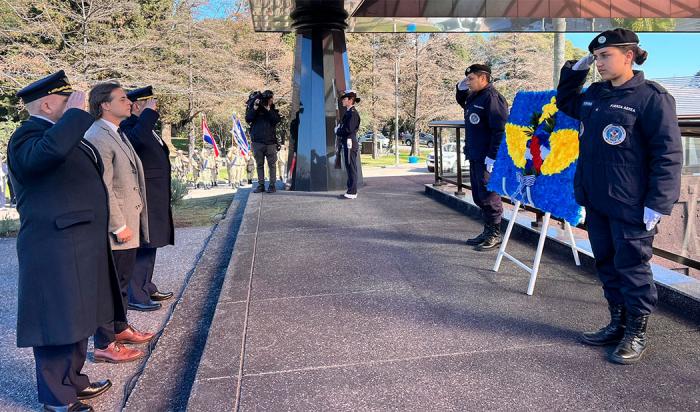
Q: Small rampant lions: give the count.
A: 0